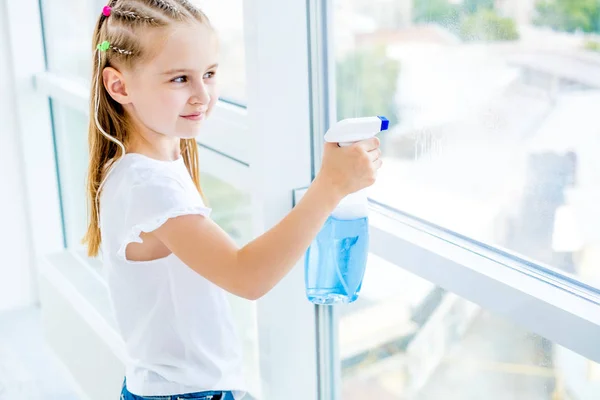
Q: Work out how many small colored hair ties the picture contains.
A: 2